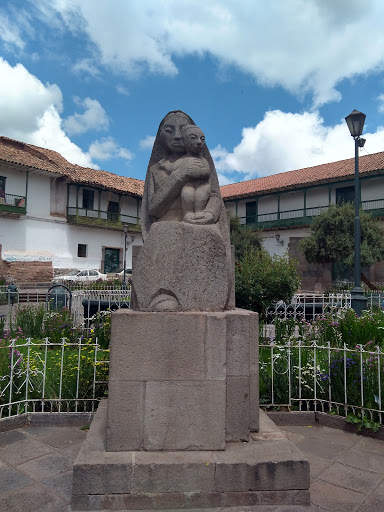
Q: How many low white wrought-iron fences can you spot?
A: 2